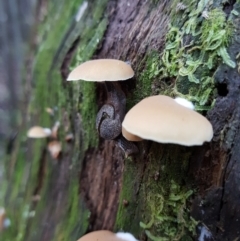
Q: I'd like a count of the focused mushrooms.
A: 2